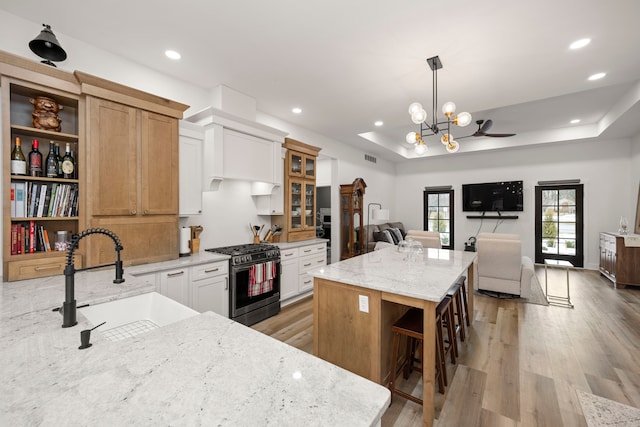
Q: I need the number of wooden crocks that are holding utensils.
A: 2